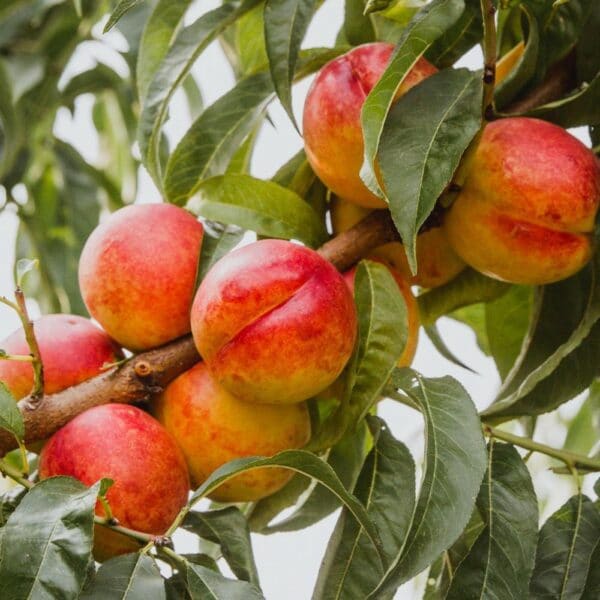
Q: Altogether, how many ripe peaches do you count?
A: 9